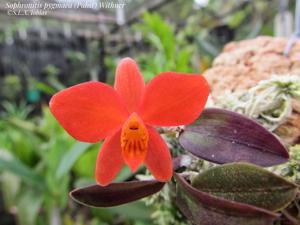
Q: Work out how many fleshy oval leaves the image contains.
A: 4